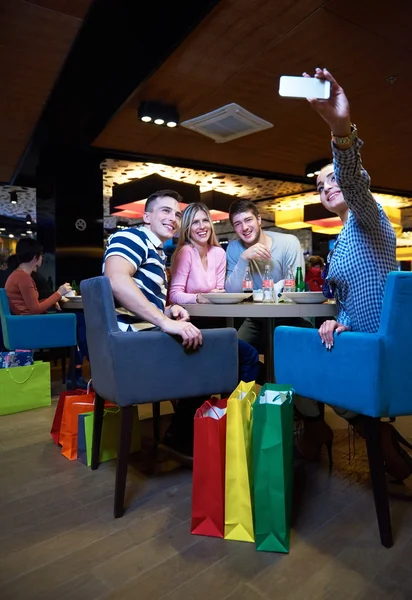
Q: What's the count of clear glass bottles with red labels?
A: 3